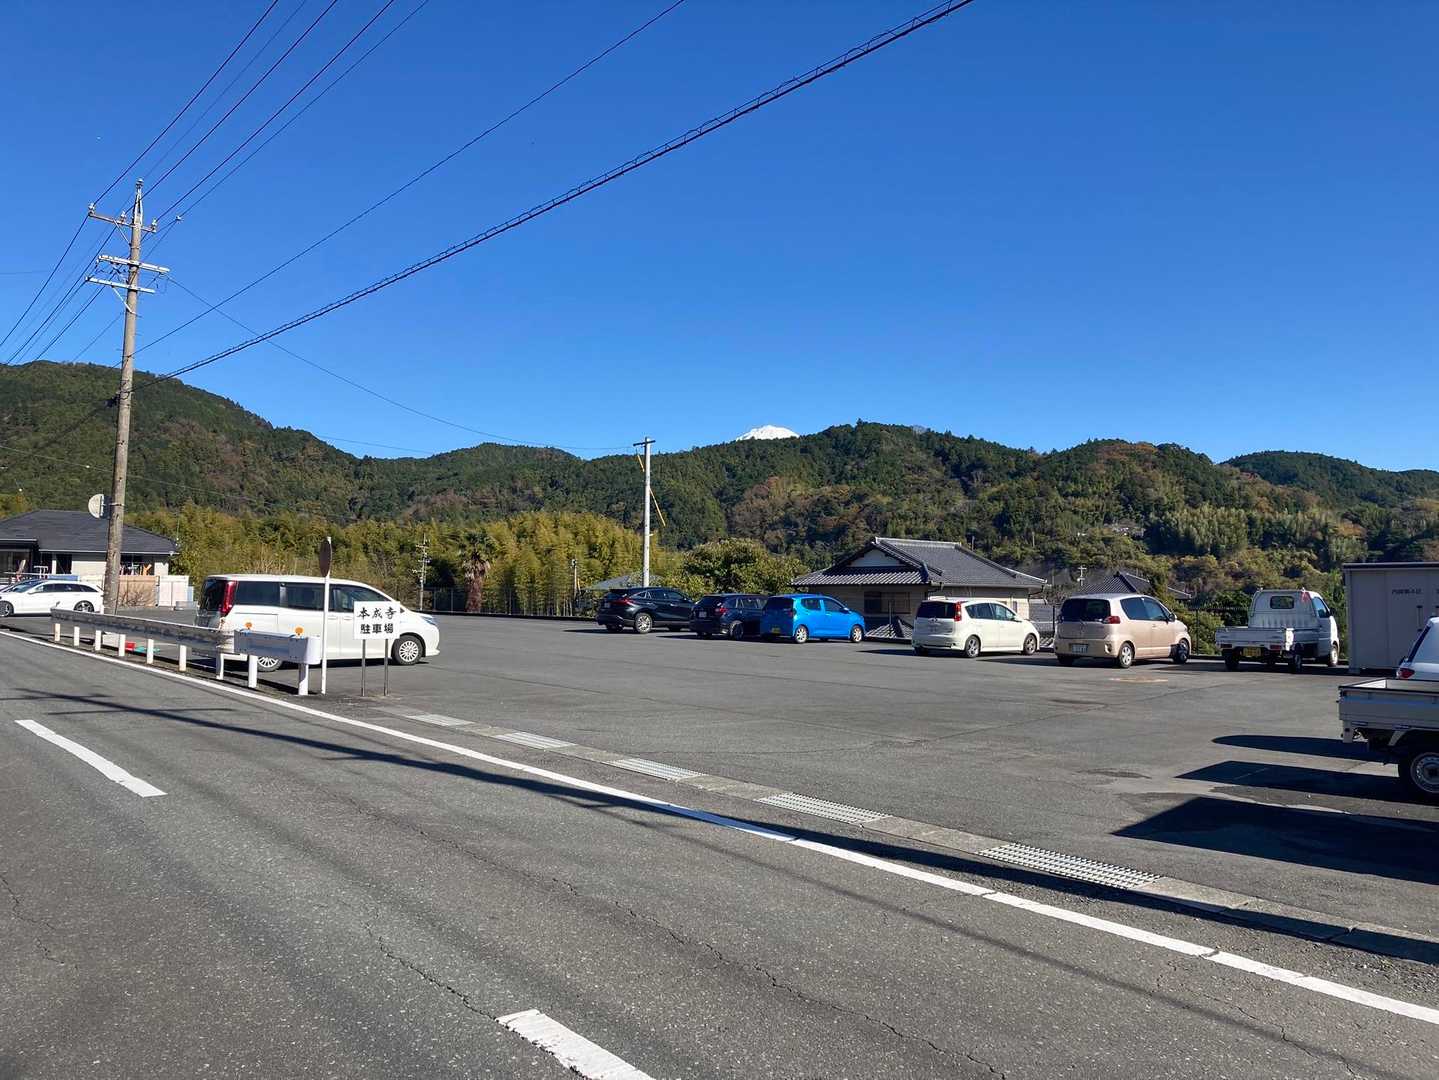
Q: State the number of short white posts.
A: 9